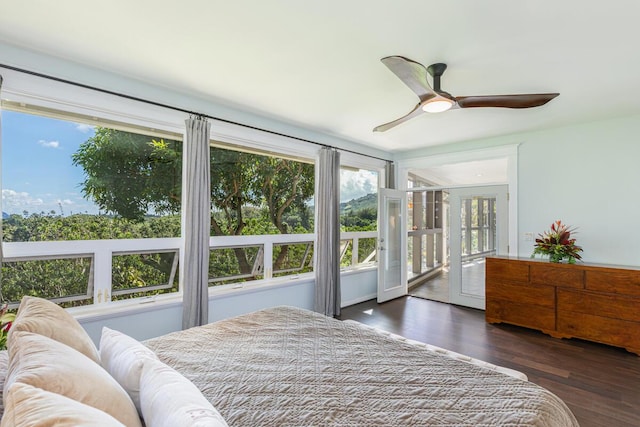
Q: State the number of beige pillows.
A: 3